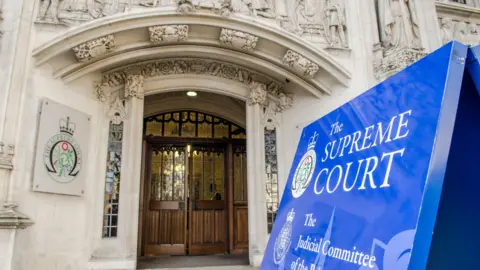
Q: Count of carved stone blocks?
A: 4